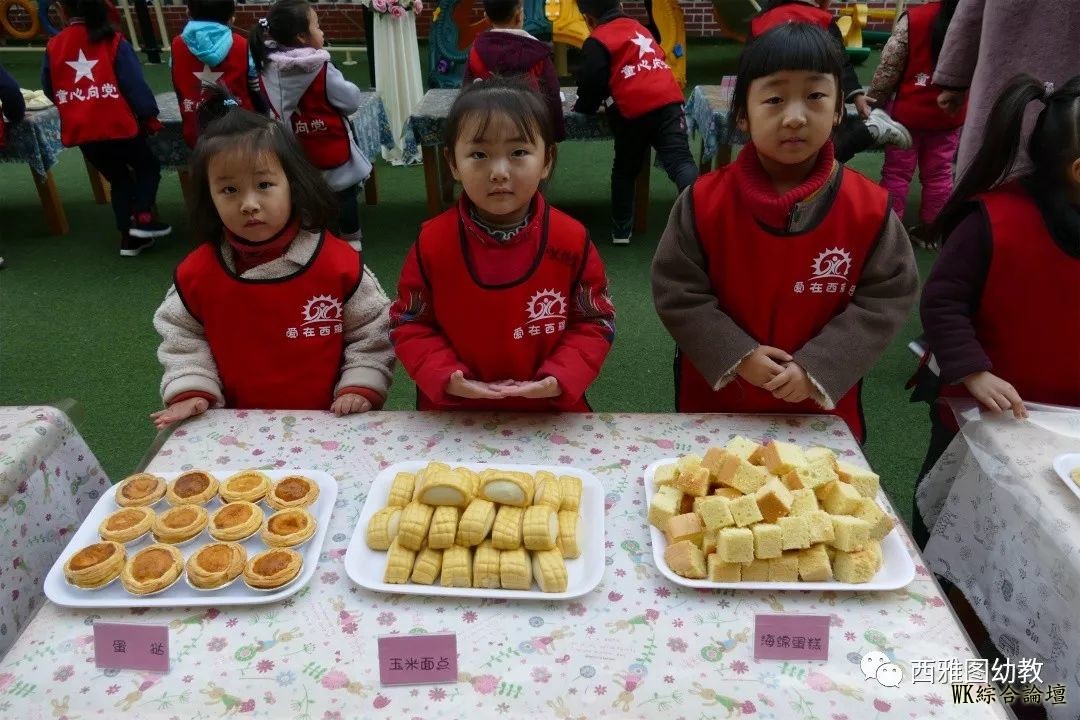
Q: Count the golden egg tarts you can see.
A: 12